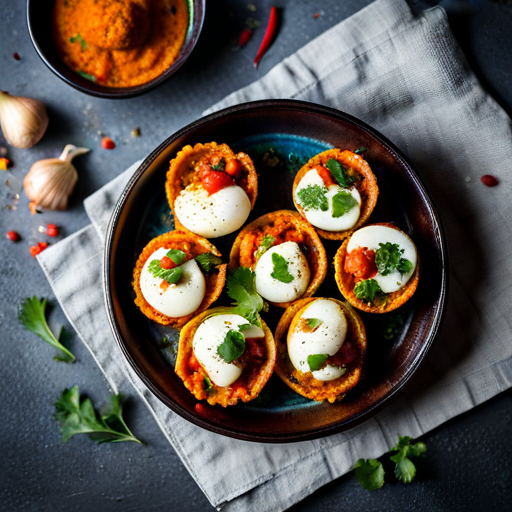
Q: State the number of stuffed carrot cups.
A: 7